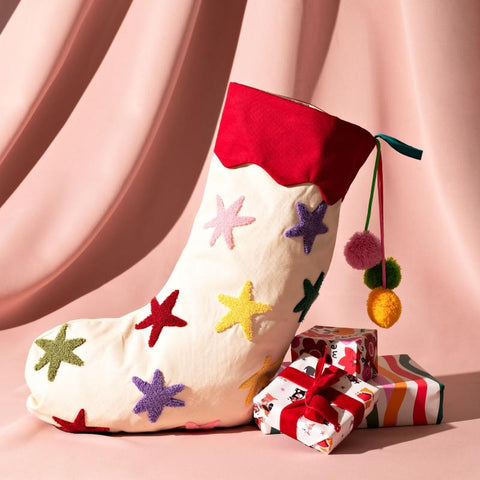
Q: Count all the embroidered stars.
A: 10